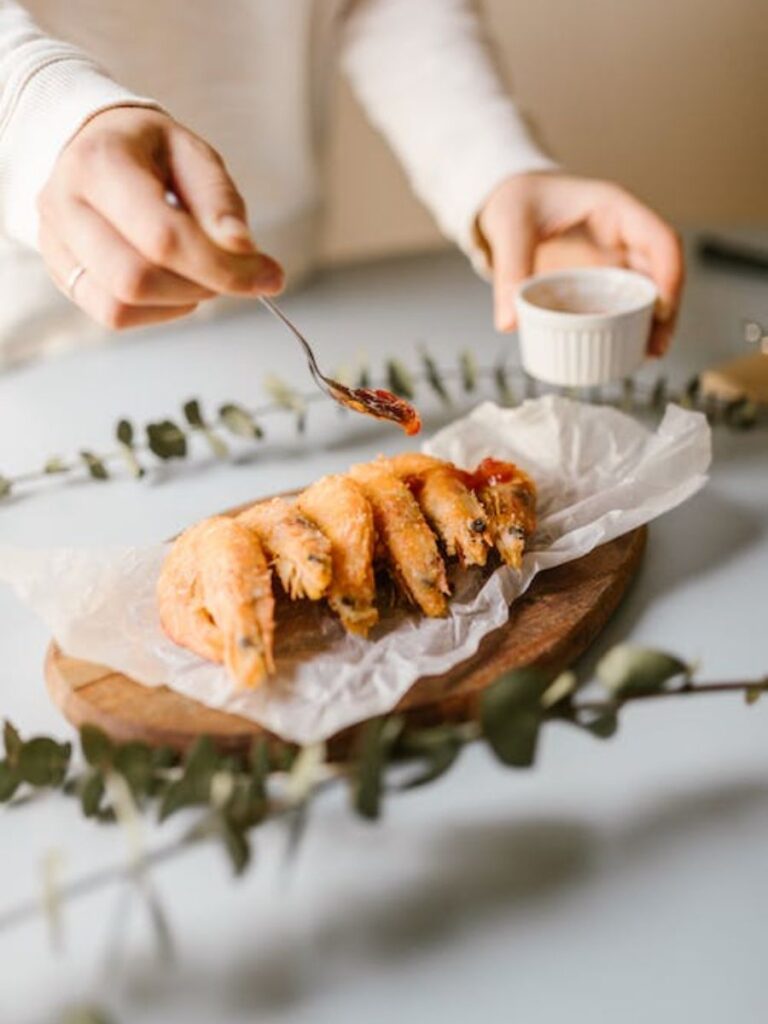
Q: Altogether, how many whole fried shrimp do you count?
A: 6